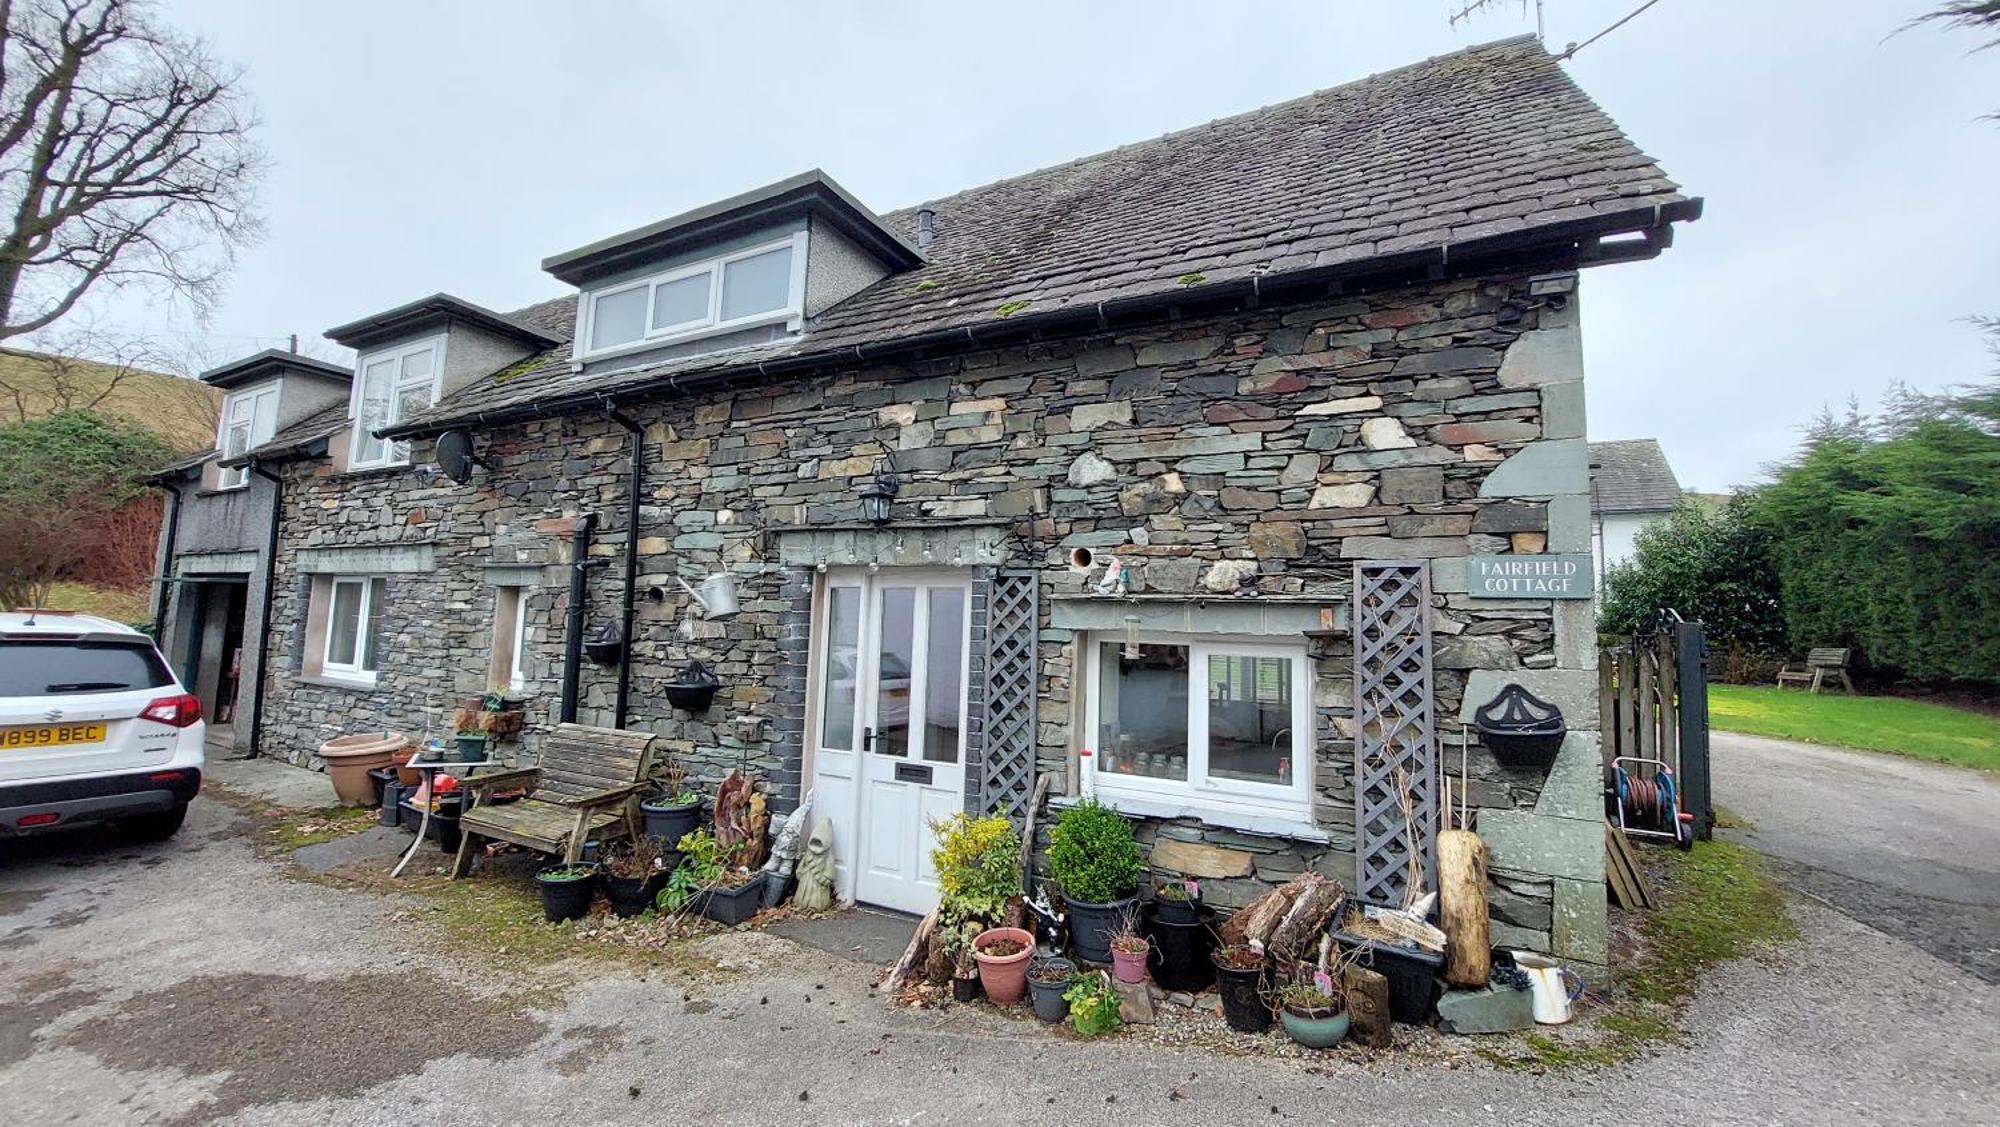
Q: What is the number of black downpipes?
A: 4